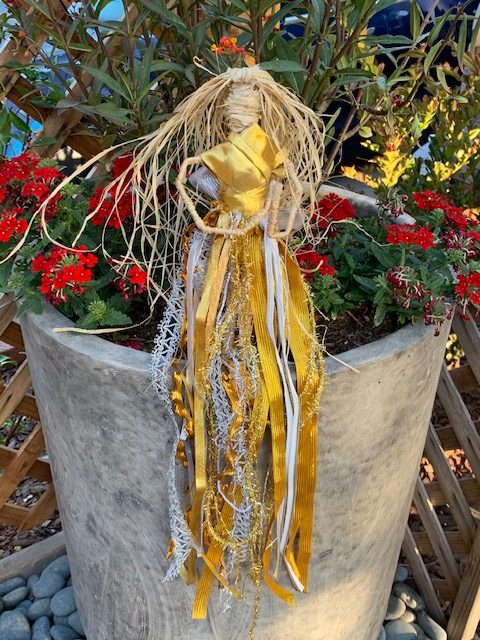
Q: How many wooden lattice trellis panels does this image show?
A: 2